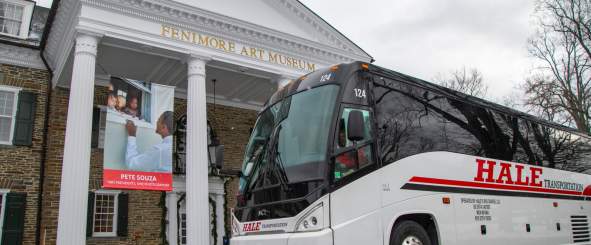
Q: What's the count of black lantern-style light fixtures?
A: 1